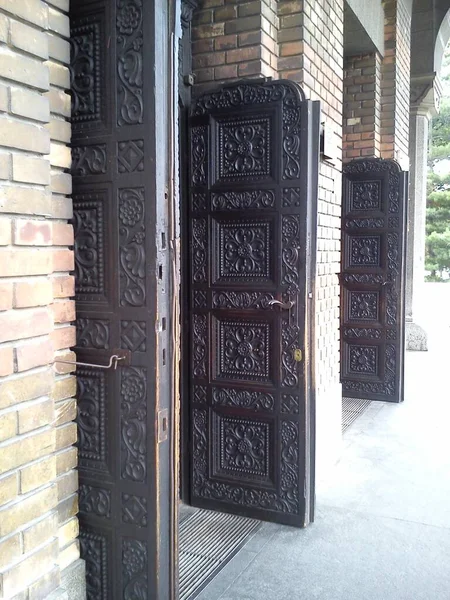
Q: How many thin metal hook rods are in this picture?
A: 1